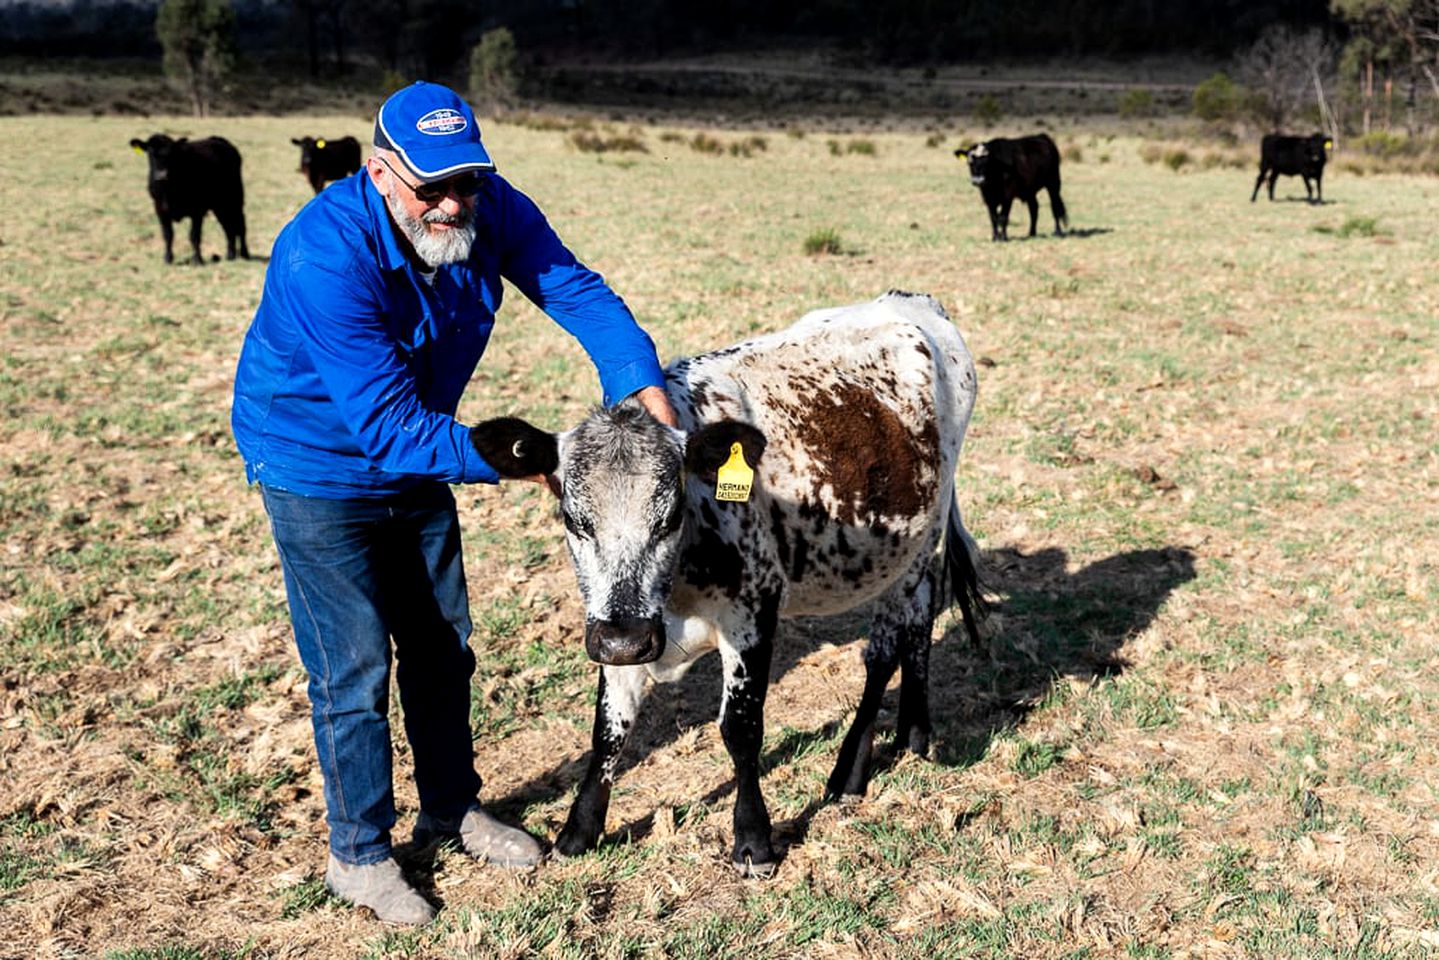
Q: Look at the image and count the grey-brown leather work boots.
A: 2